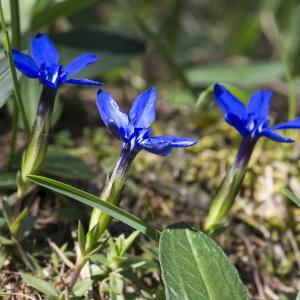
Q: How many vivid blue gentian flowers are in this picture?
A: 3